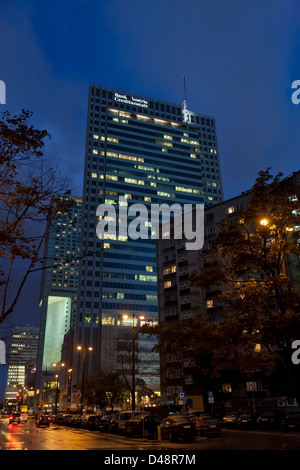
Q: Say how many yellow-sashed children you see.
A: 0